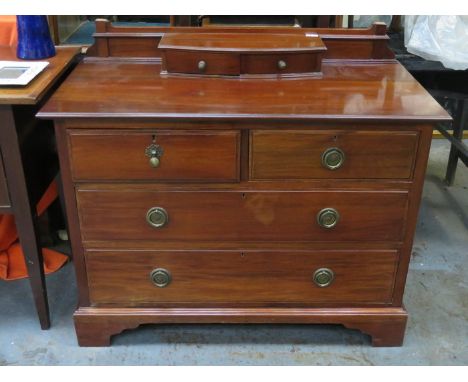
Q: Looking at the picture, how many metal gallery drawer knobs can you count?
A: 2